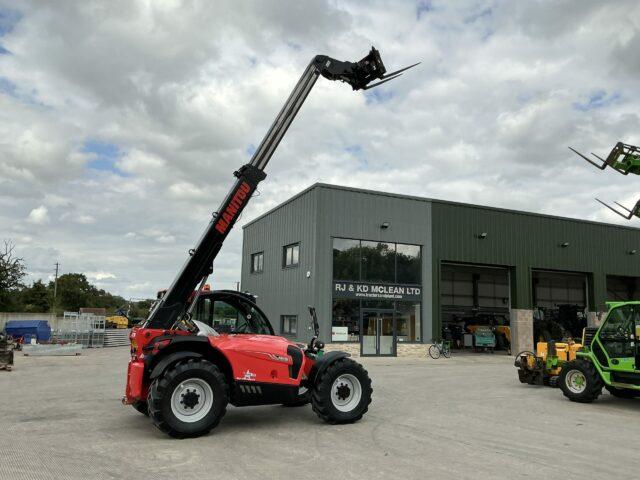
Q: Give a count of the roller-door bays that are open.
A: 3